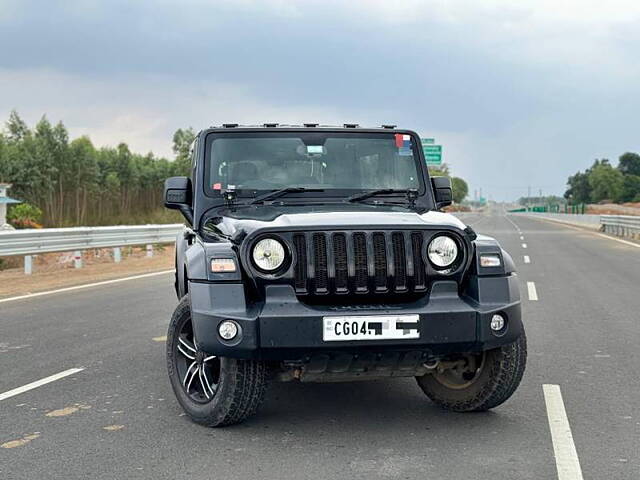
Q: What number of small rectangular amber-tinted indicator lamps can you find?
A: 2